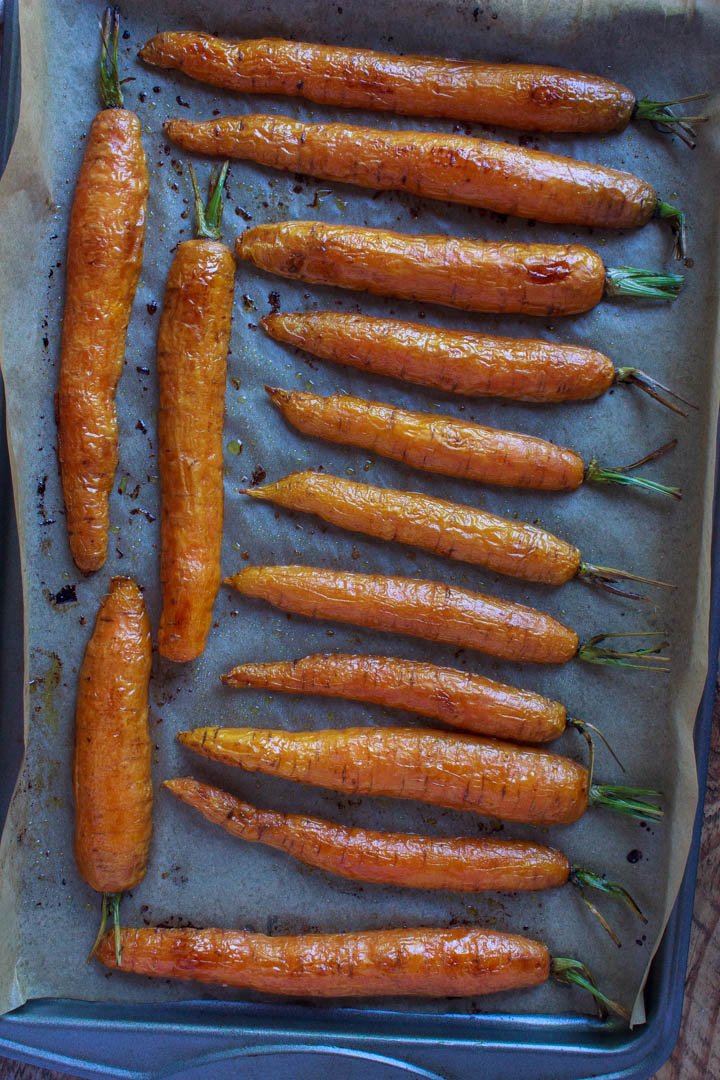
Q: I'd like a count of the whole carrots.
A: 14